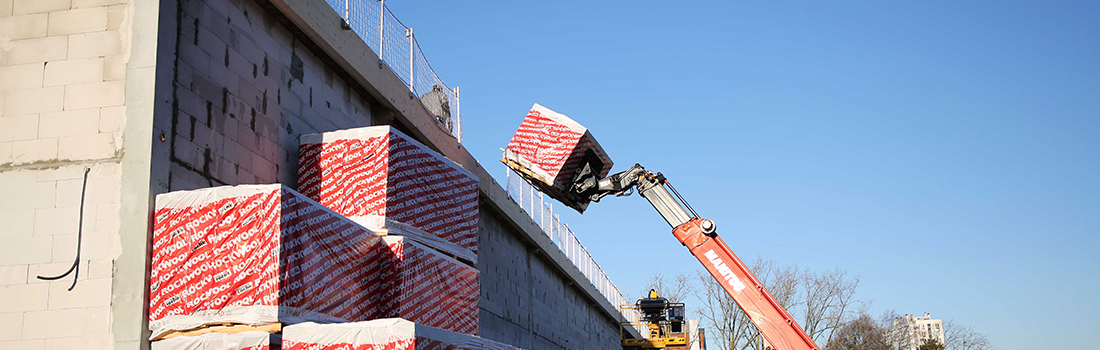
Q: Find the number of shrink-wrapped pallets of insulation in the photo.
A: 6